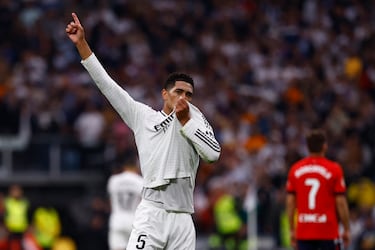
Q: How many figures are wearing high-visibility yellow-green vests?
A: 4